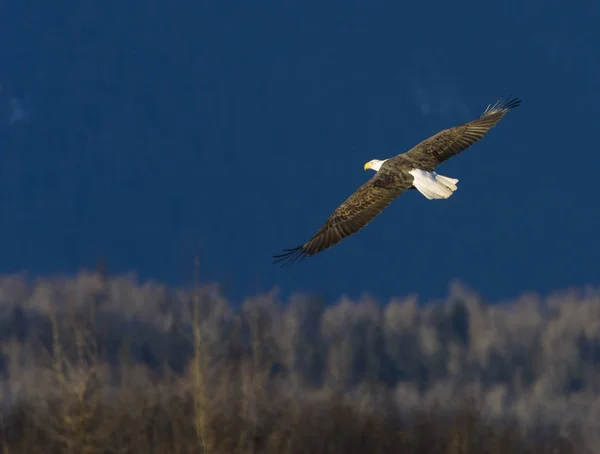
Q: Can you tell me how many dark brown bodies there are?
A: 1